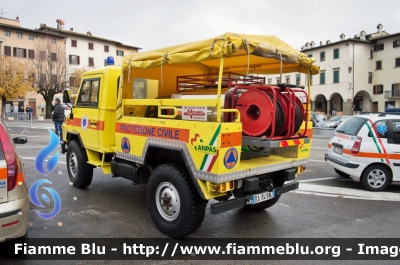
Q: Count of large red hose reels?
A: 2